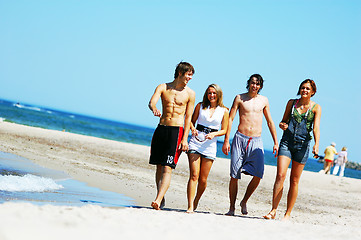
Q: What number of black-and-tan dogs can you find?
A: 0